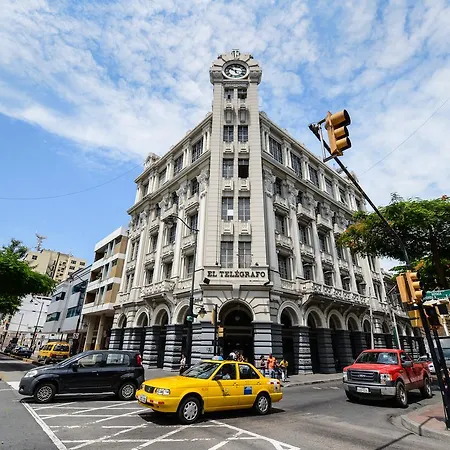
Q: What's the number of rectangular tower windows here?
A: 10